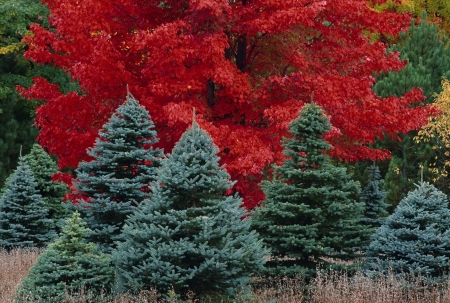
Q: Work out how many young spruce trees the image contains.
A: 8